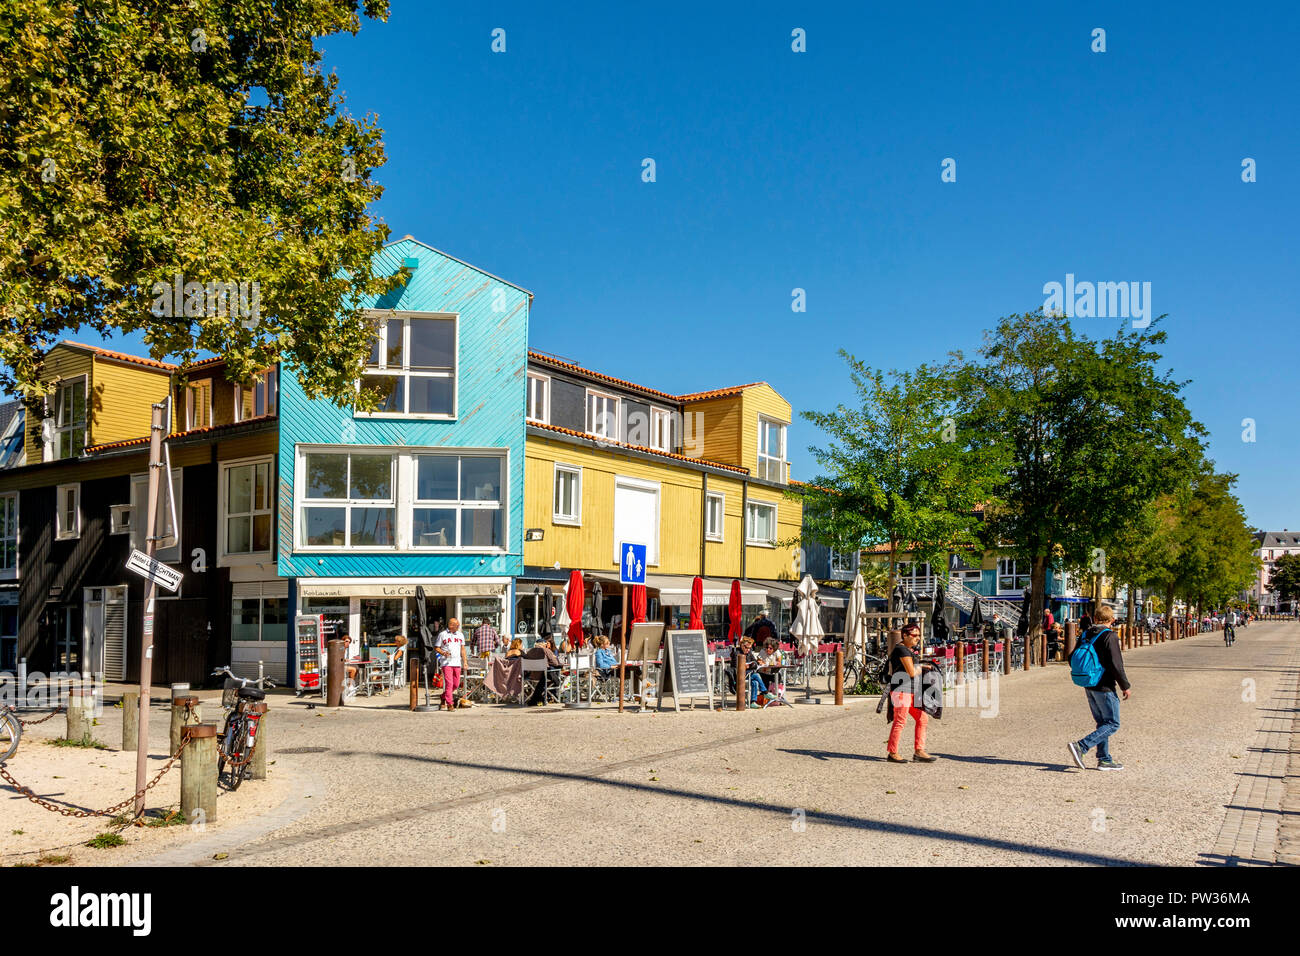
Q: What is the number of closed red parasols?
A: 4